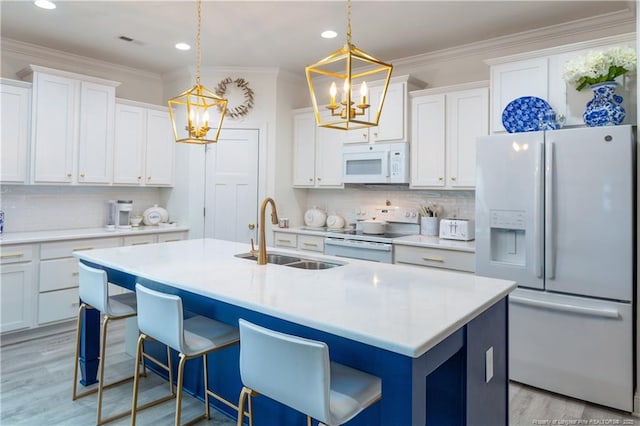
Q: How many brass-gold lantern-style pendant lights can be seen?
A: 2